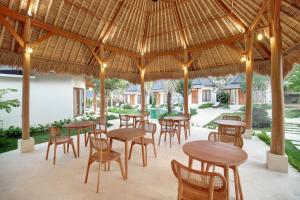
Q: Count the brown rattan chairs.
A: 12